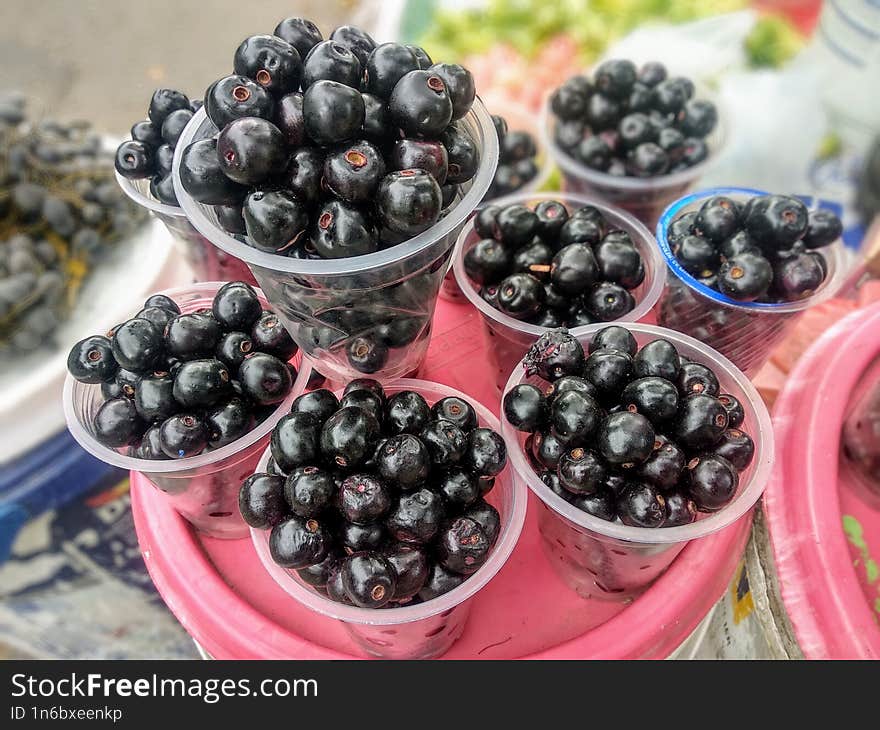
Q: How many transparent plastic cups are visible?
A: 9